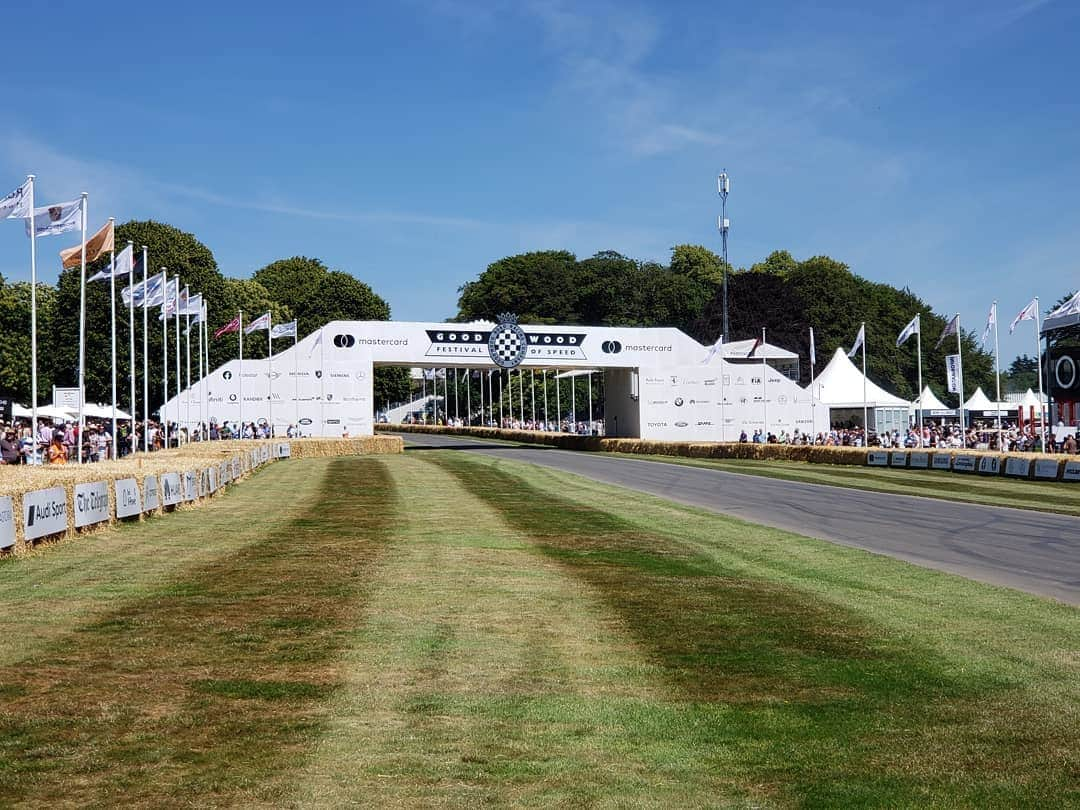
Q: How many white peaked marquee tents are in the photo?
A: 4